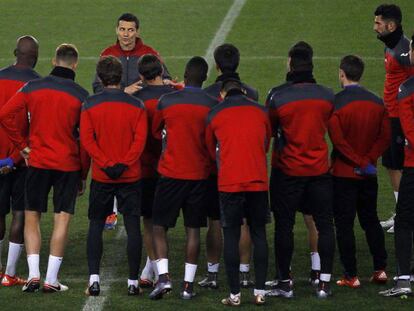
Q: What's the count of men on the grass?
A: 12